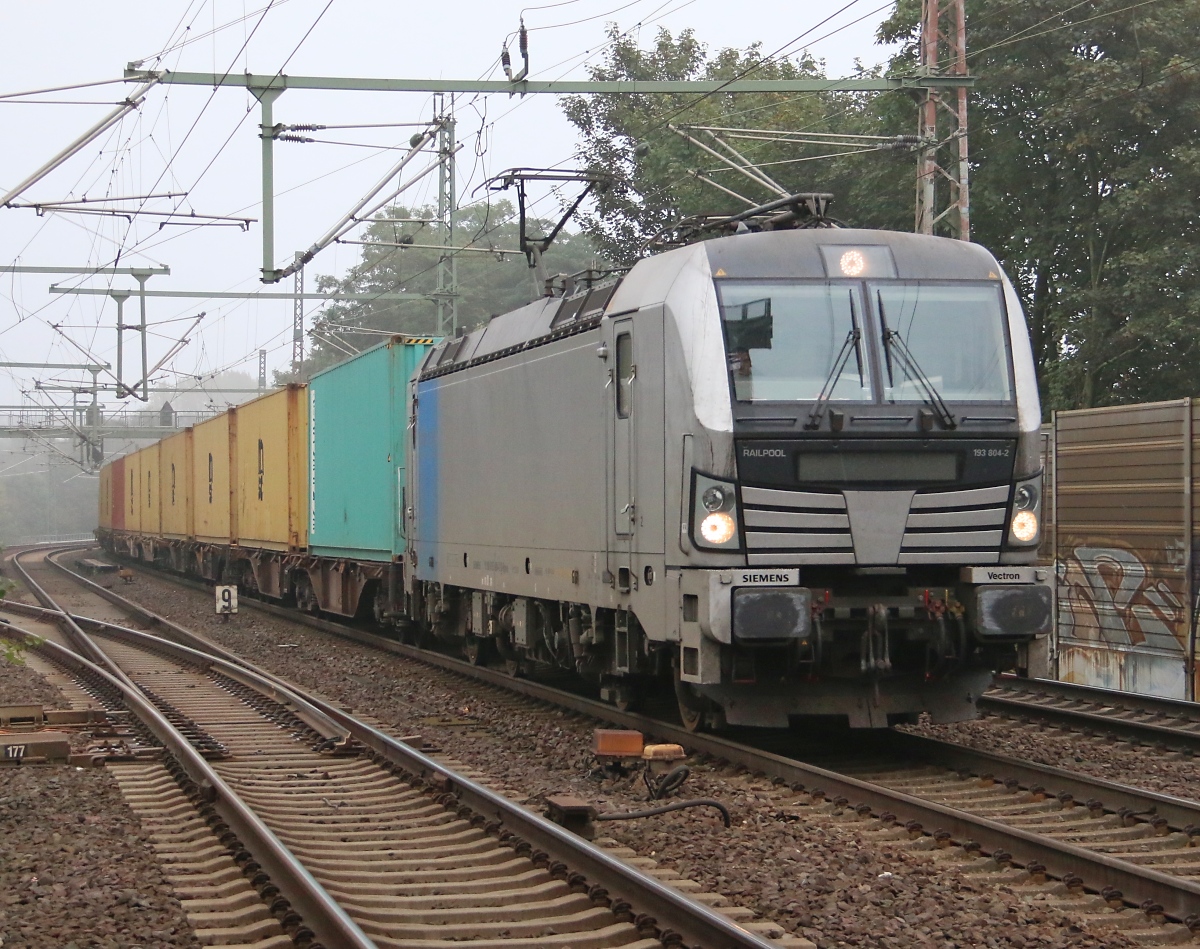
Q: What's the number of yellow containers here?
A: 6